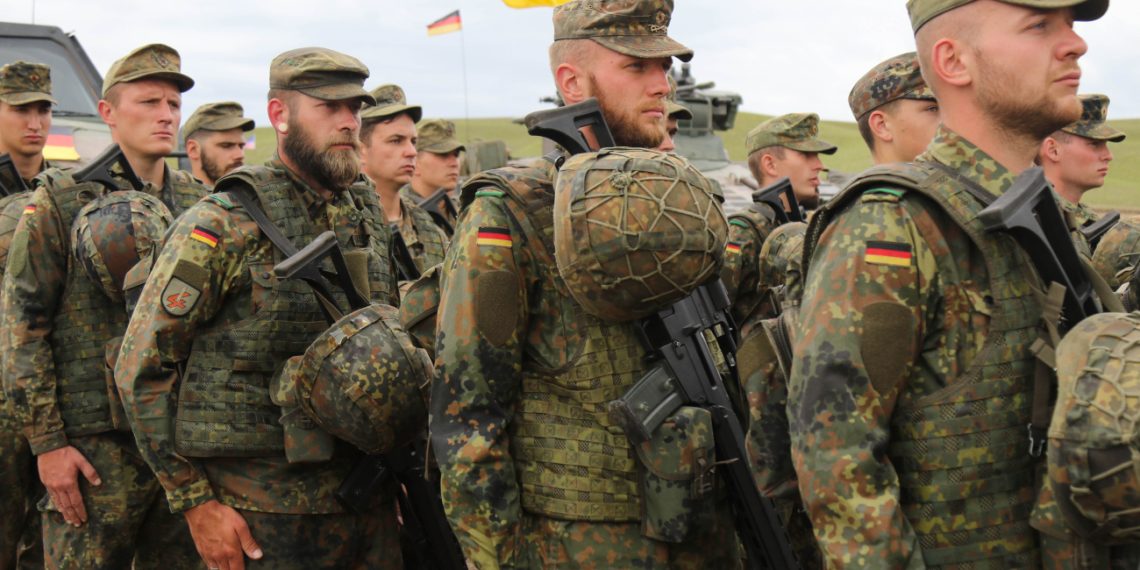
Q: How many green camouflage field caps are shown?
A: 12